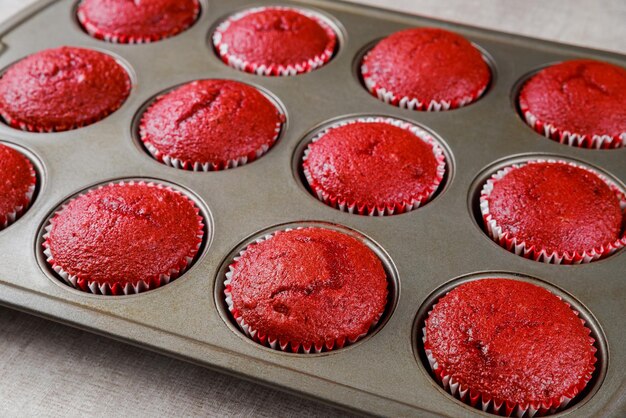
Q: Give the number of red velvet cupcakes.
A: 12